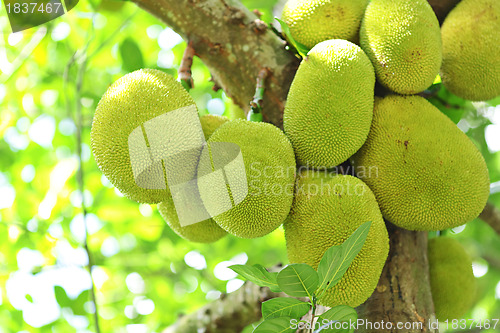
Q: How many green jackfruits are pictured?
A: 10